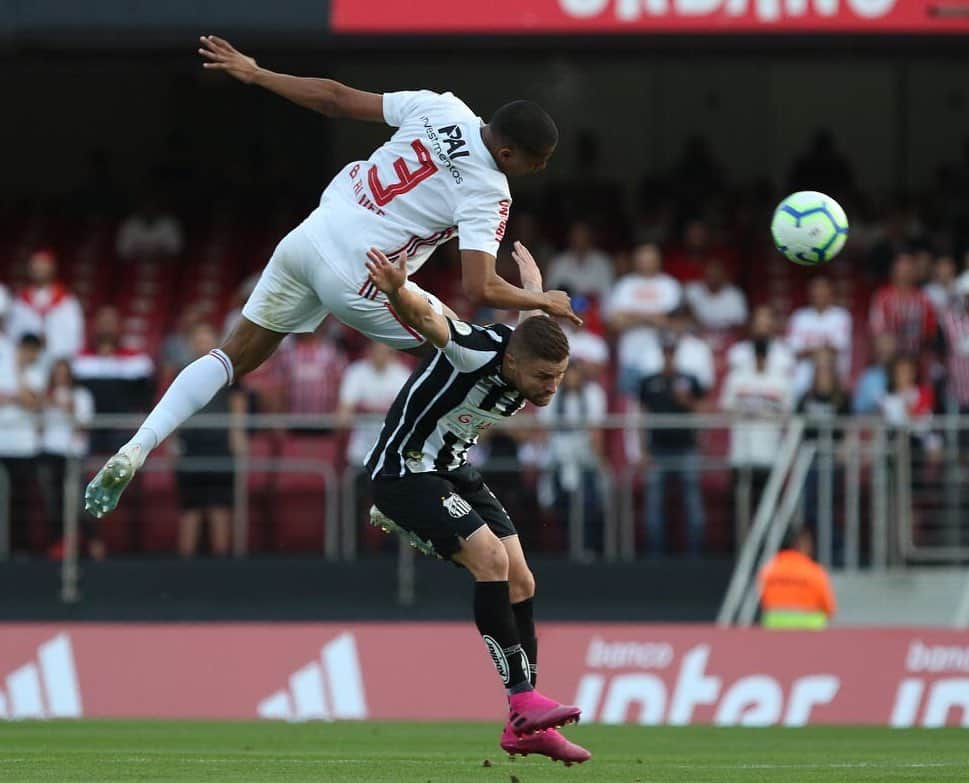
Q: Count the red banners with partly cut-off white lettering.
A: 1